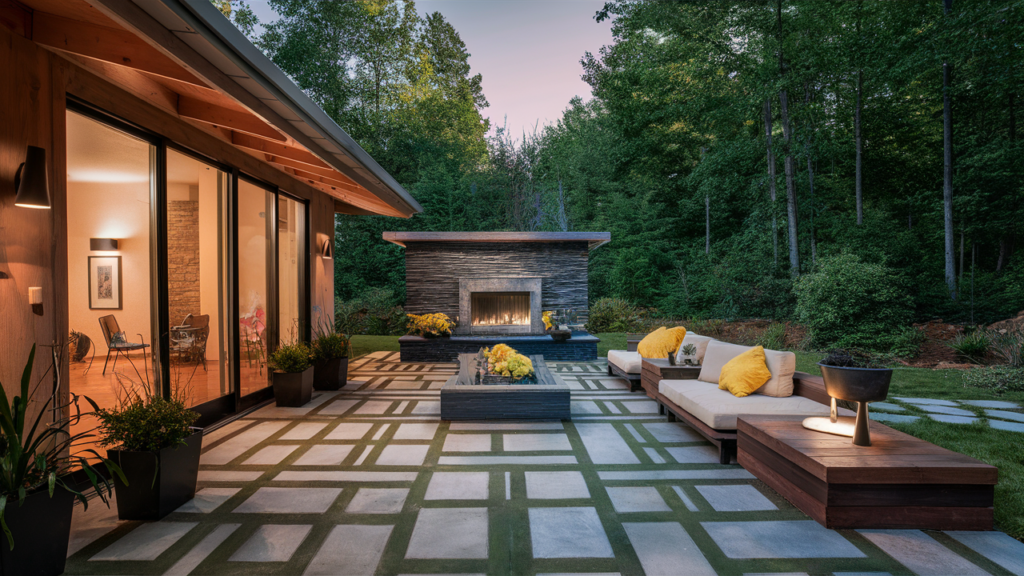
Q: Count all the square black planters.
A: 4